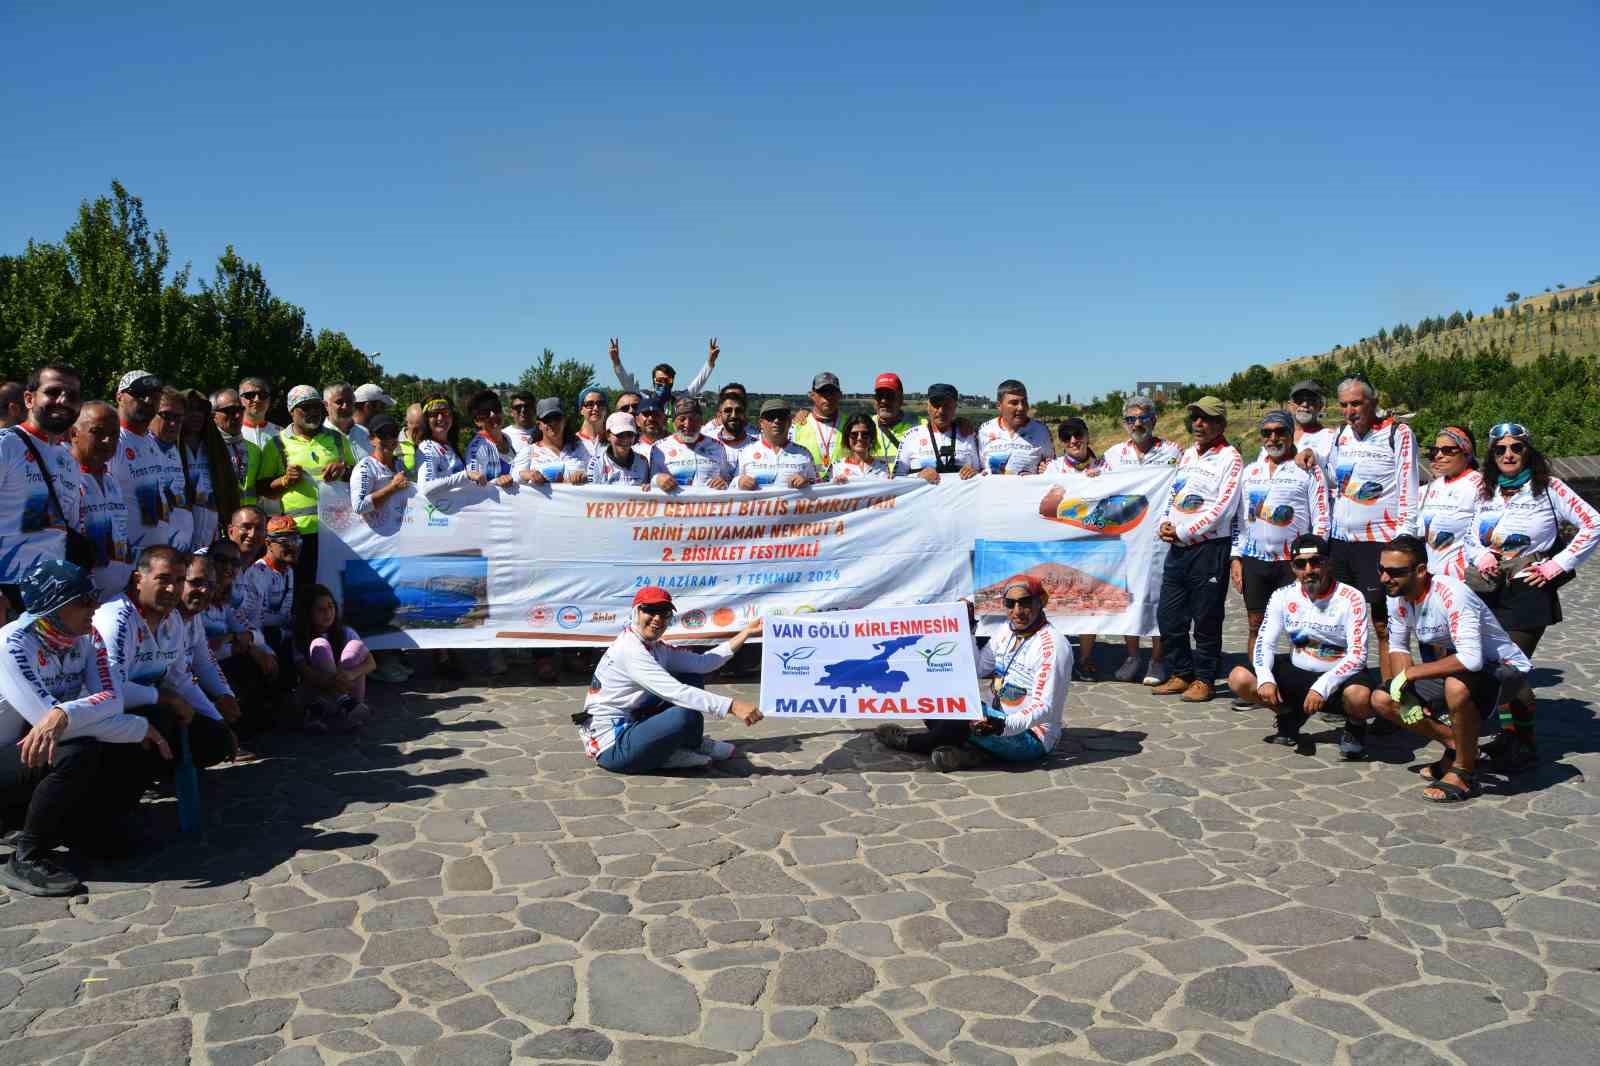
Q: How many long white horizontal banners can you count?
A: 1